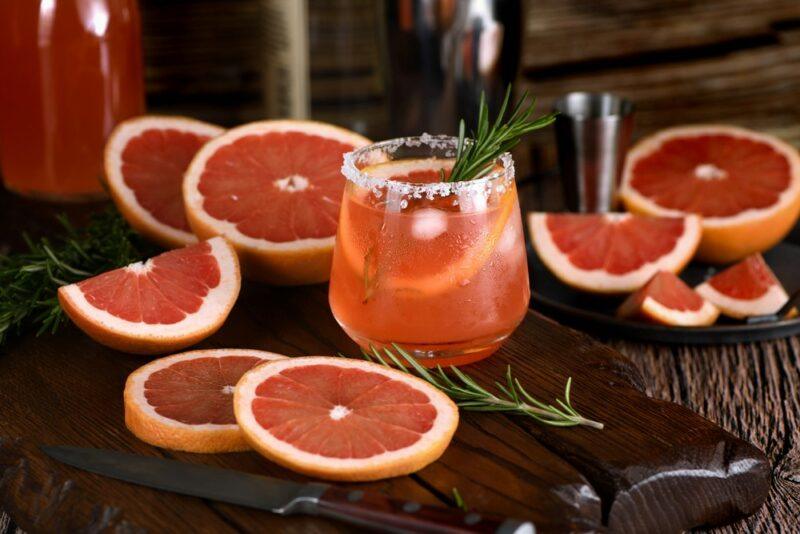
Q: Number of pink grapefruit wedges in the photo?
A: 4